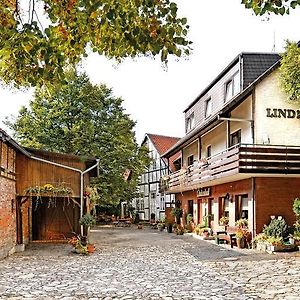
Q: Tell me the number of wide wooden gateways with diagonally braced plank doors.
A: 1